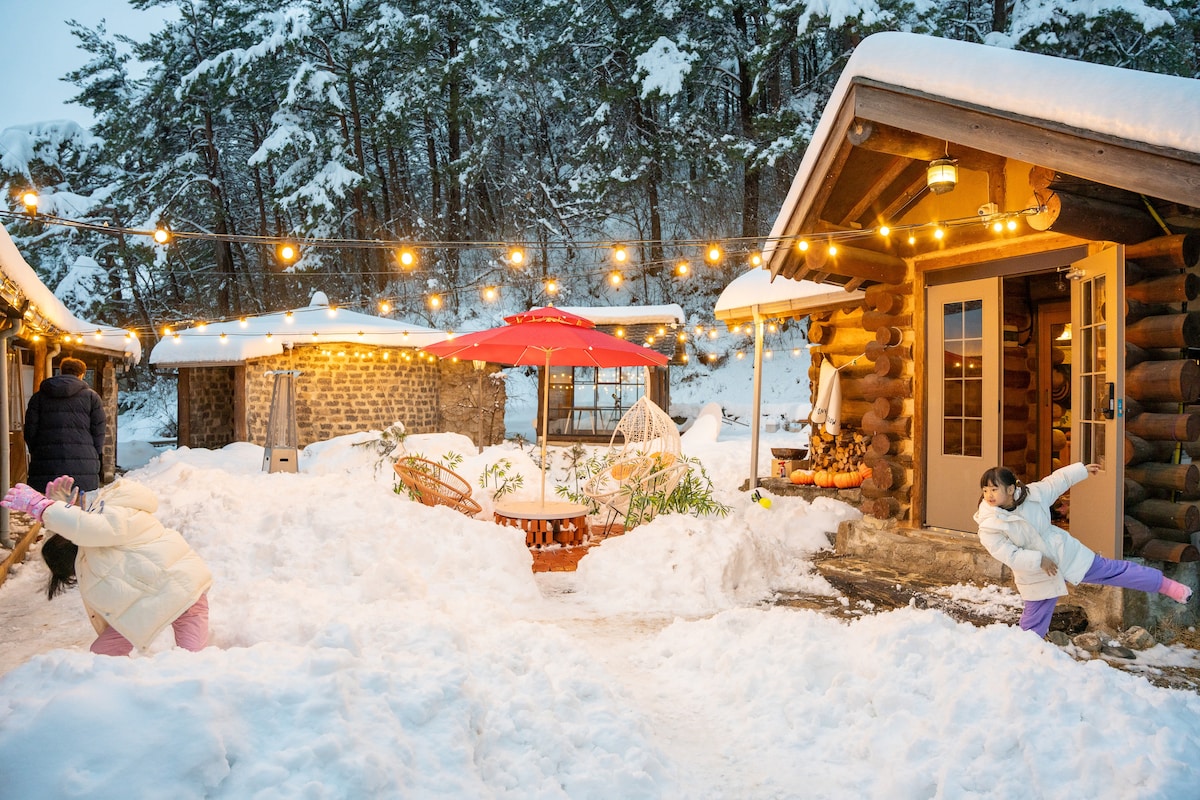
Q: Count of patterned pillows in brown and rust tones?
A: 0